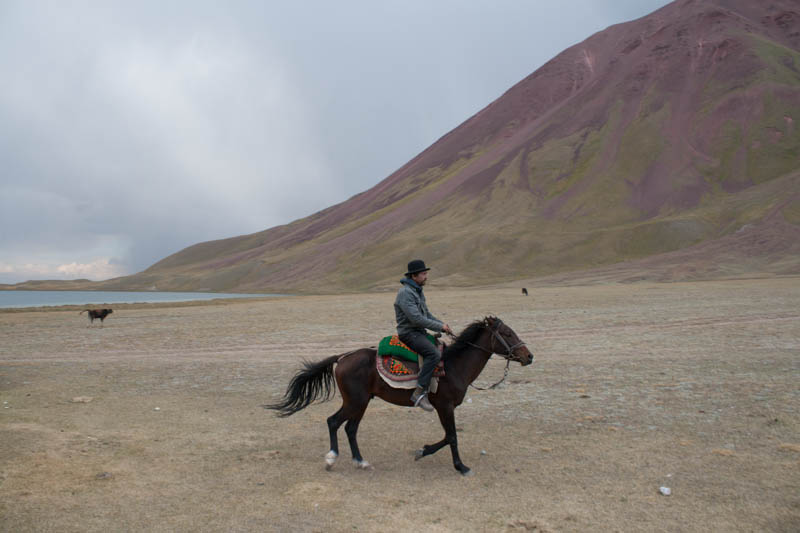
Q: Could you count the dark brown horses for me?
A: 1